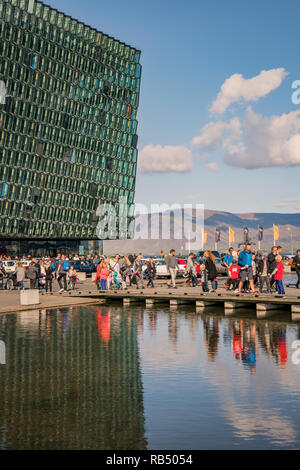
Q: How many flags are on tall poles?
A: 6